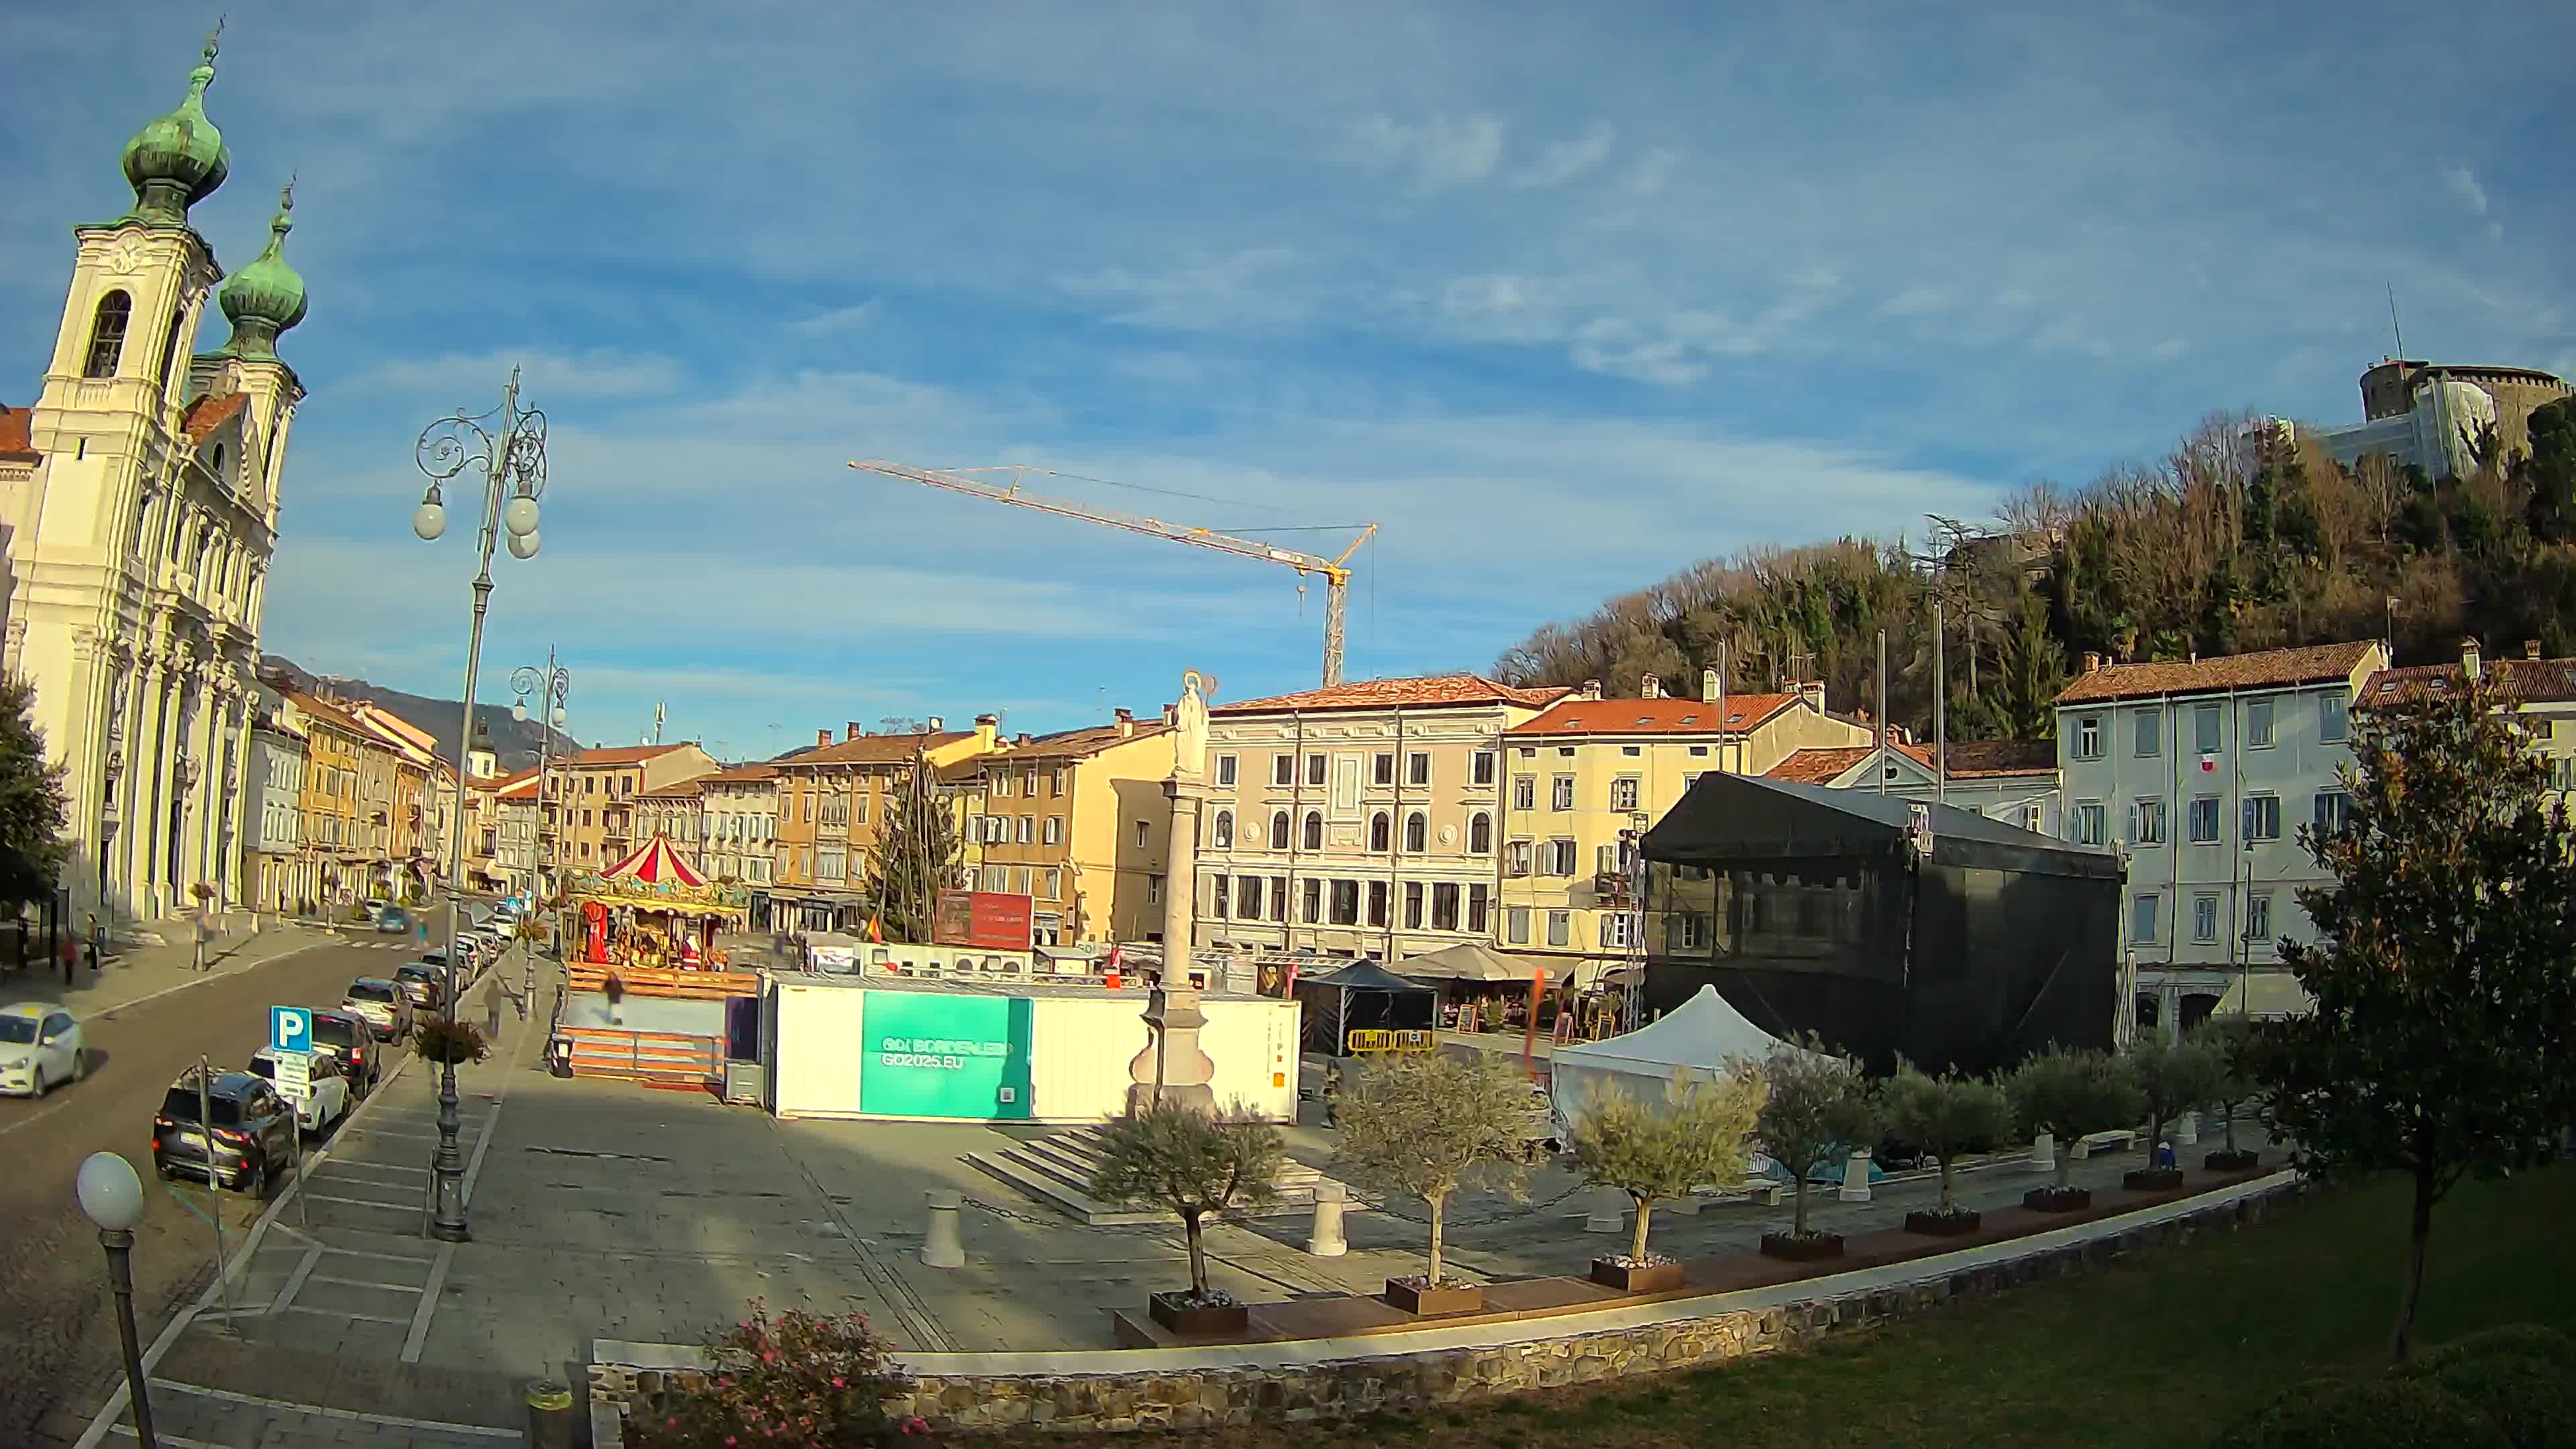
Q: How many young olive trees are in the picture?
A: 8